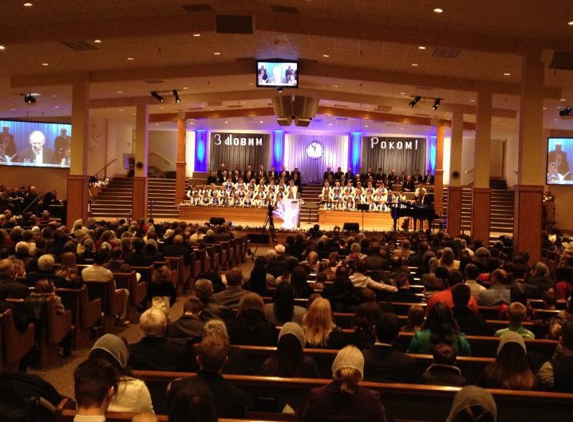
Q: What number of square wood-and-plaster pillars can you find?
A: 5